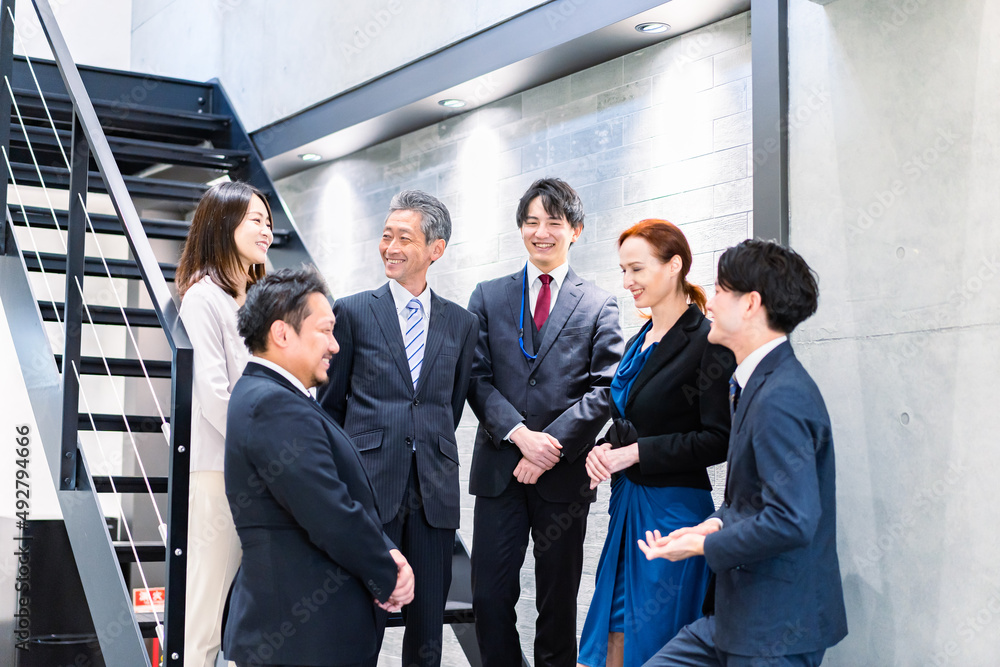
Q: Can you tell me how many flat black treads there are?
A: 11